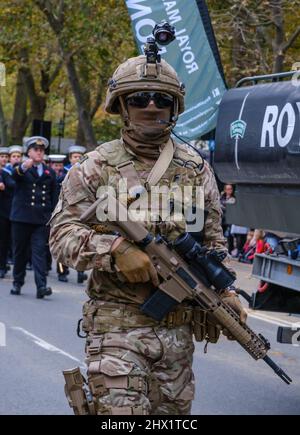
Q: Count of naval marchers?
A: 5